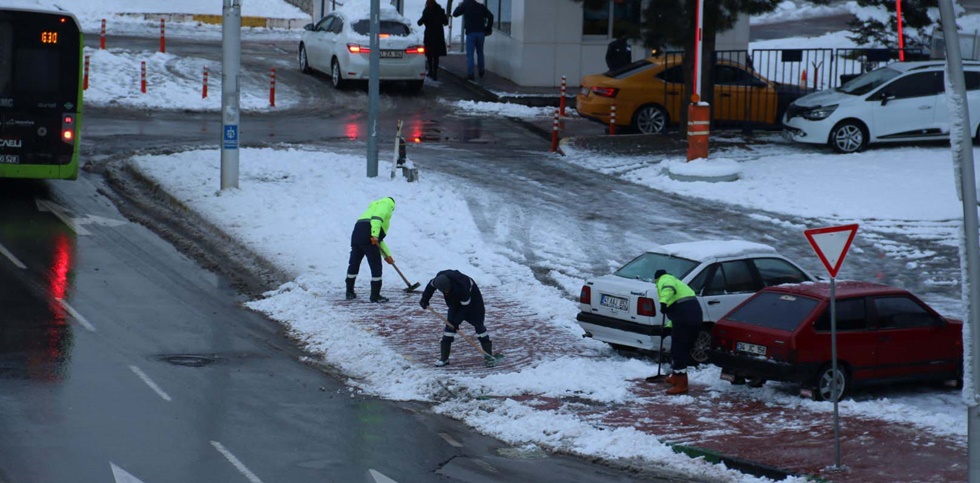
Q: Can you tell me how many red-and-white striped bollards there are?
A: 9